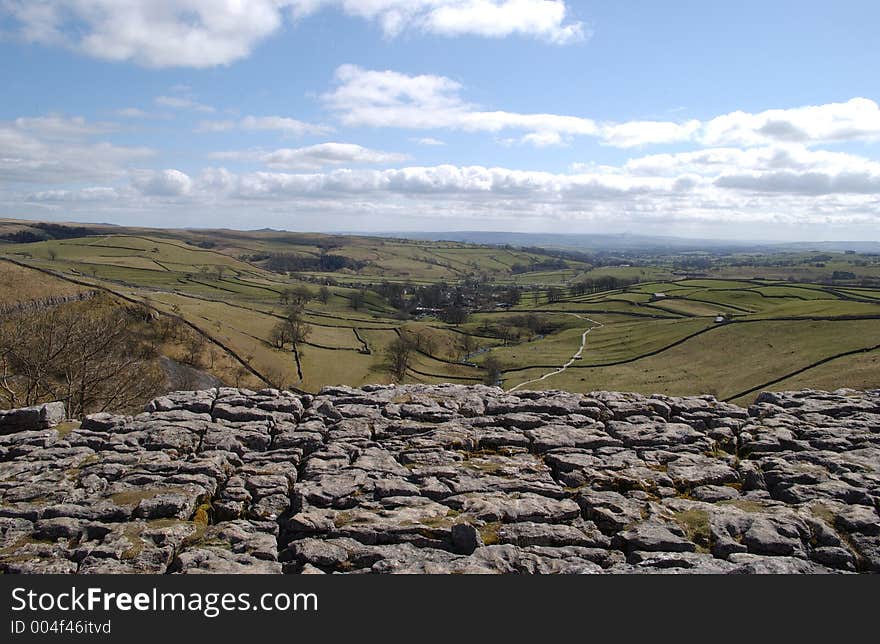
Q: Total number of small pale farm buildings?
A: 2